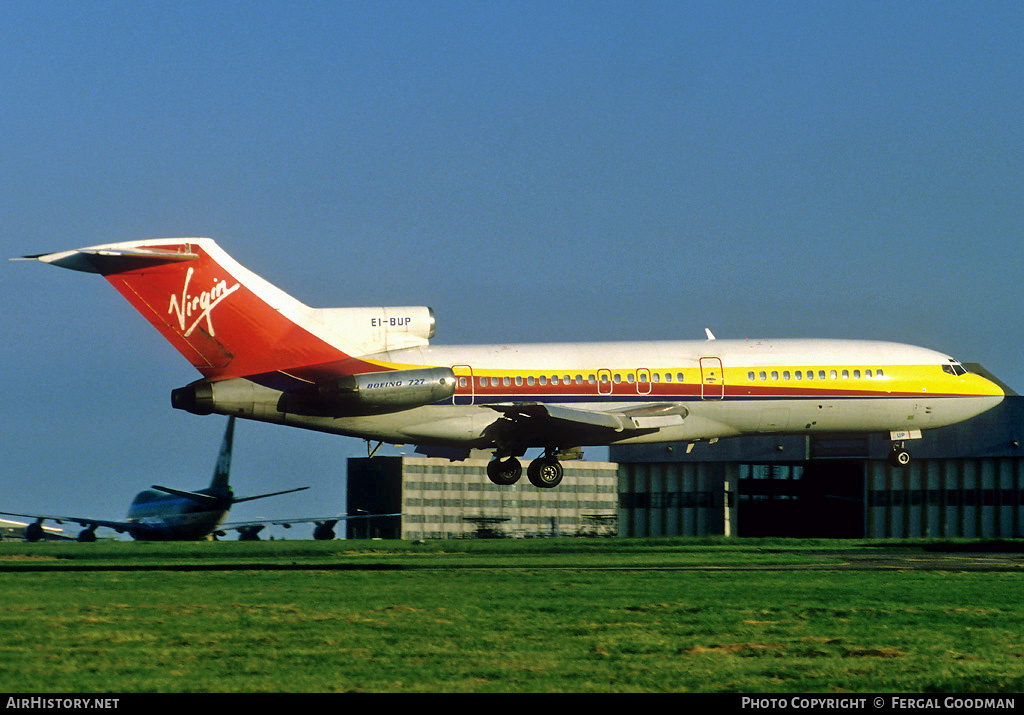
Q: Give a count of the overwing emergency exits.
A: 2